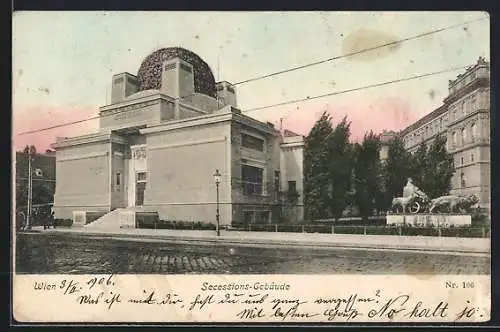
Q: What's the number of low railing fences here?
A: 1